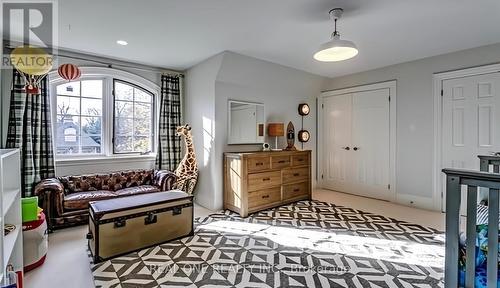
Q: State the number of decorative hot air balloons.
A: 2